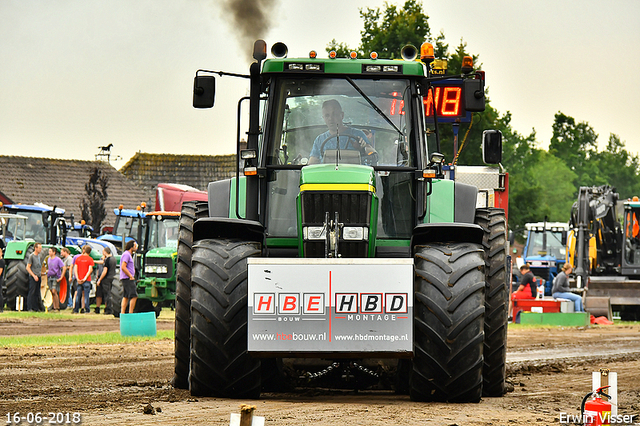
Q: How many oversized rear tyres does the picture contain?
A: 2